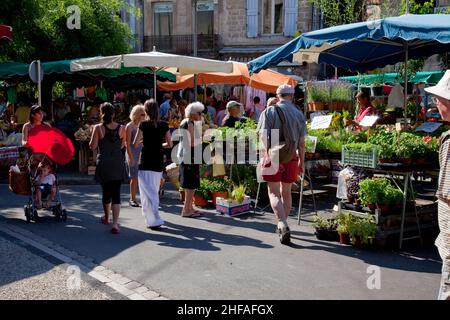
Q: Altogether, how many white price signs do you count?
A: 3